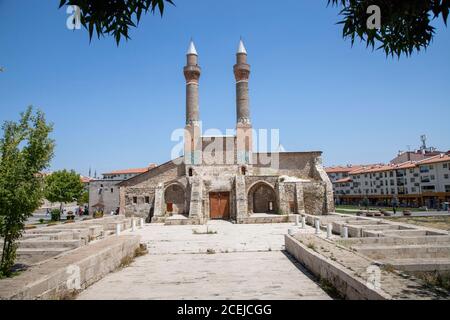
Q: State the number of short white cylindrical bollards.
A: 8